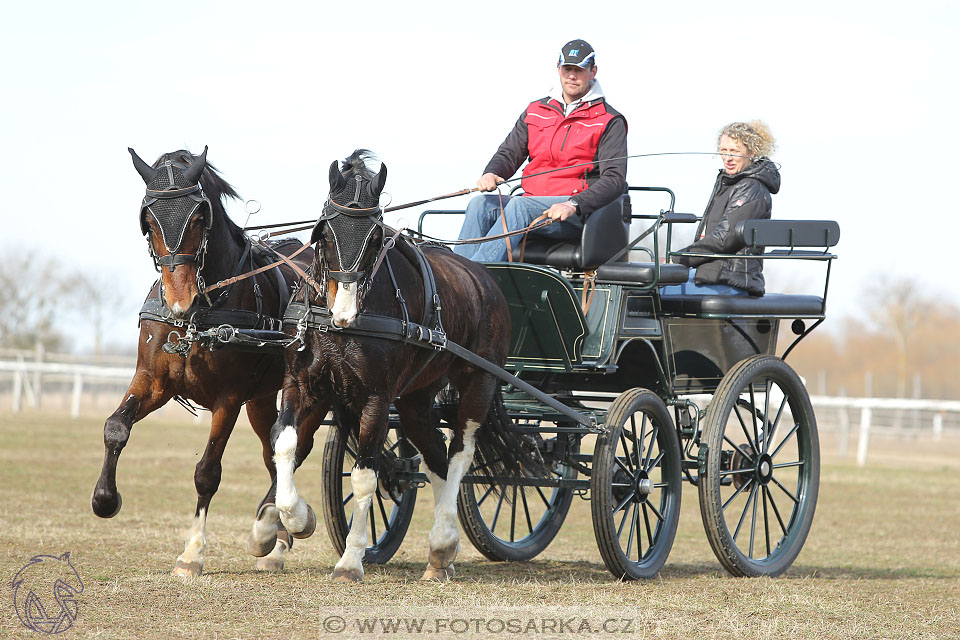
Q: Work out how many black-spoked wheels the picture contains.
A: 4